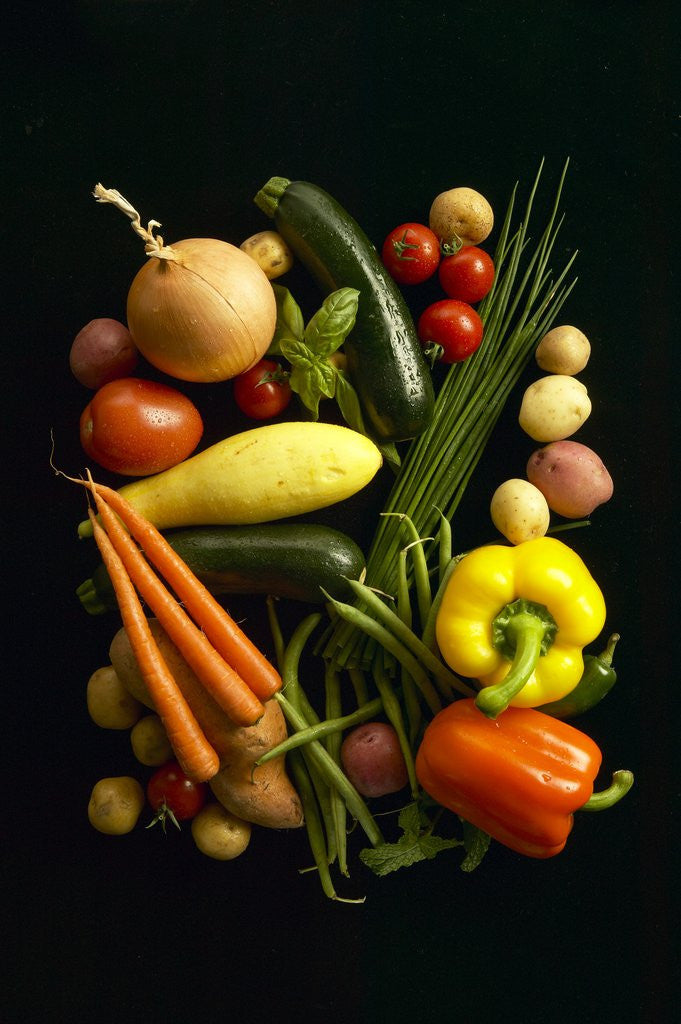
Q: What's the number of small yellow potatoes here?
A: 9